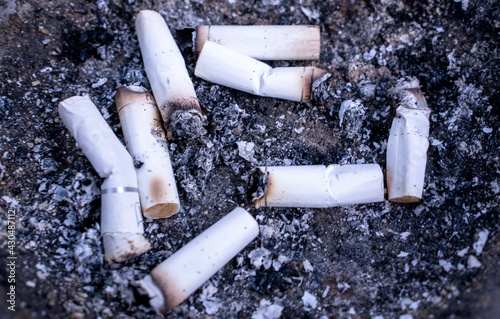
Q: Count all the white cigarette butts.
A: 8